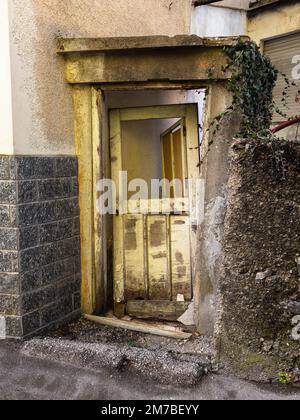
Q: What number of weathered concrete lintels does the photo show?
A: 1